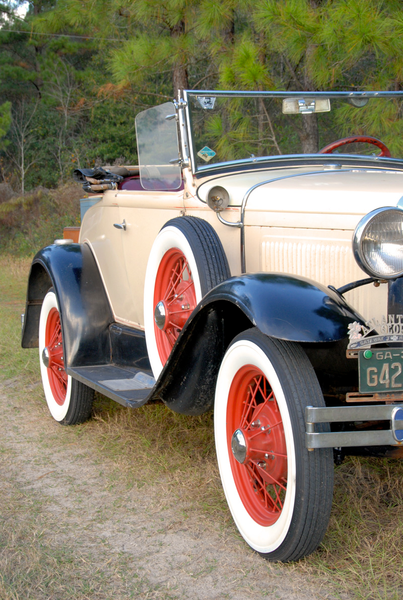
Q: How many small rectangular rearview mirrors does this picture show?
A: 1